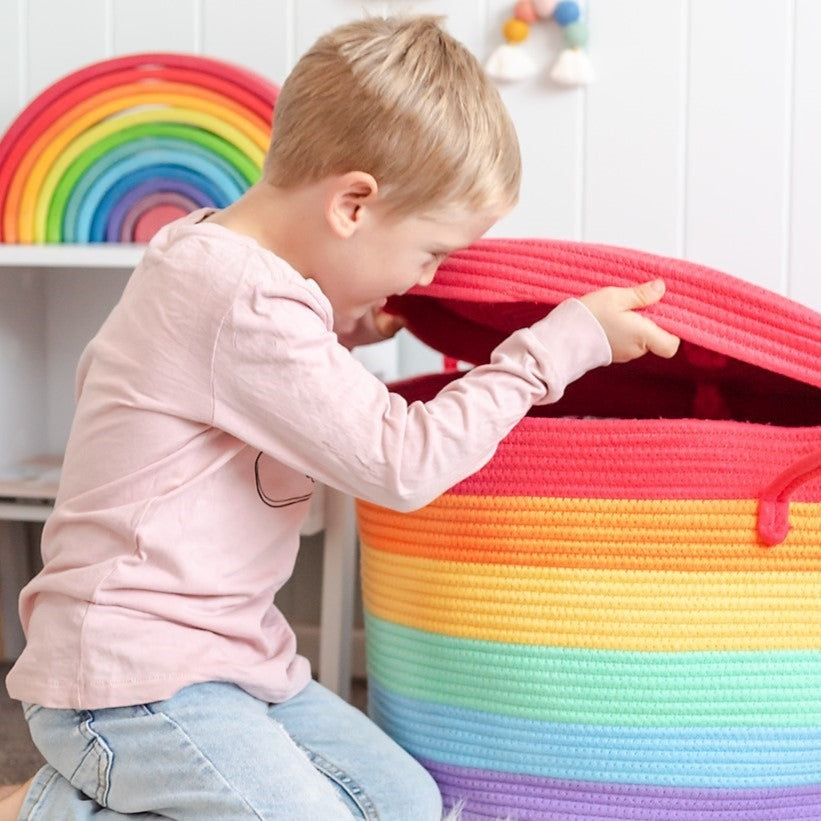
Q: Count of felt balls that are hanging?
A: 5